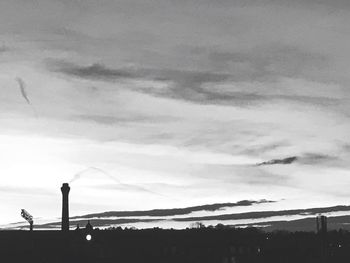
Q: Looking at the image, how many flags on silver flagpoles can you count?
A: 0